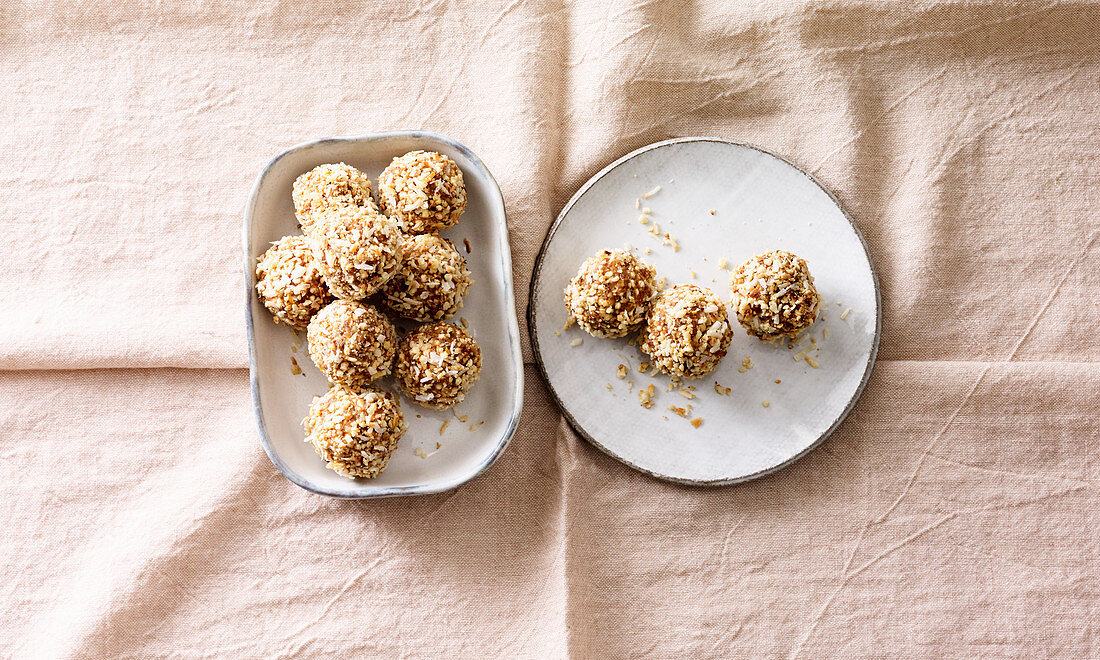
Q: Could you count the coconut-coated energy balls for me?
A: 11